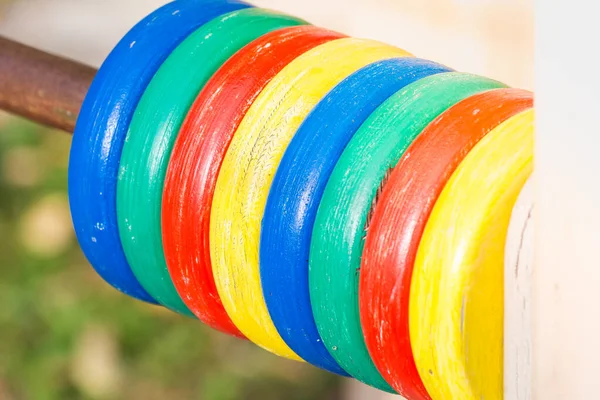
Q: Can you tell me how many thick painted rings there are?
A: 8